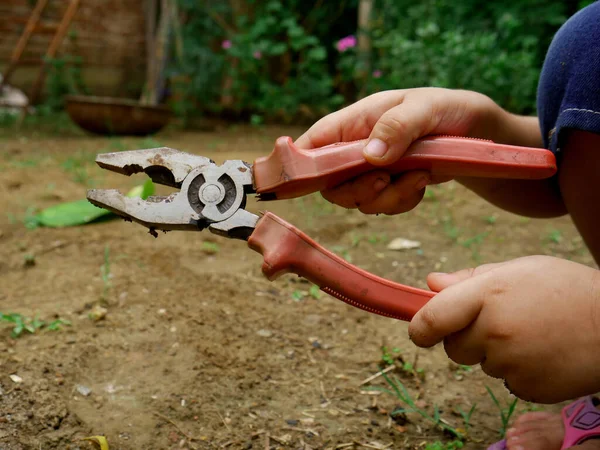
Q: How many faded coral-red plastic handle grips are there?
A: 2